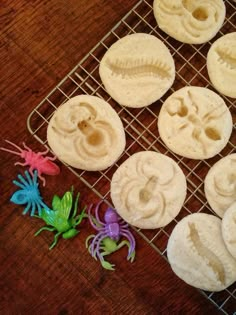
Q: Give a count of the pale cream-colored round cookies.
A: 9